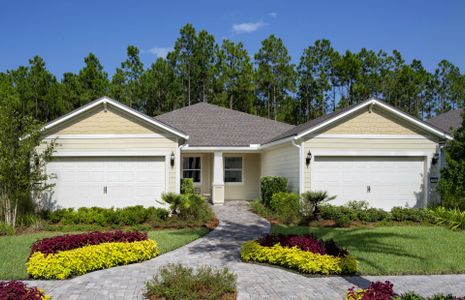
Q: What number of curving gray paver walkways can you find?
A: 1